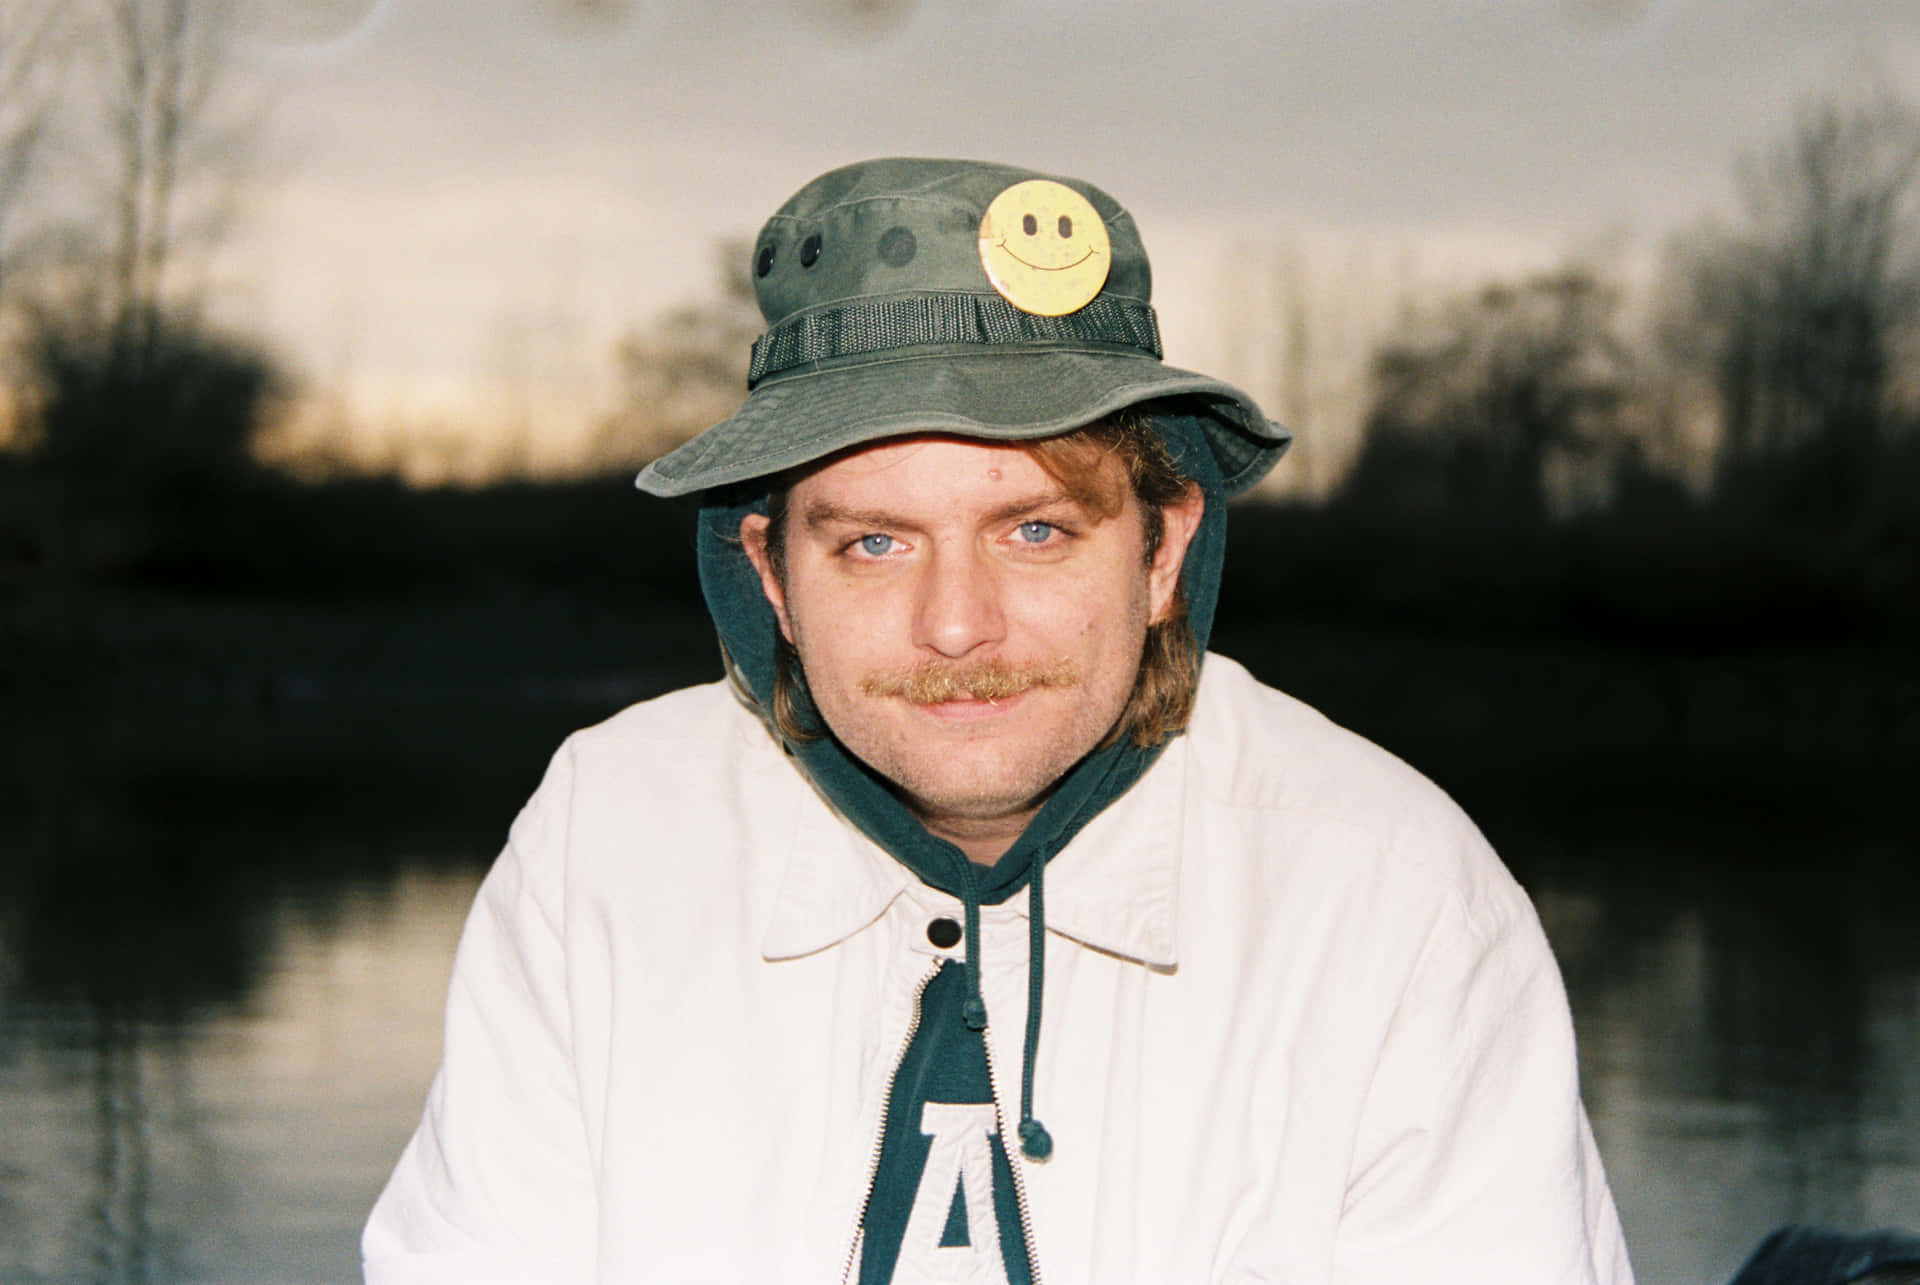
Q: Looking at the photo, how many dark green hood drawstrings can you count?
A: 2